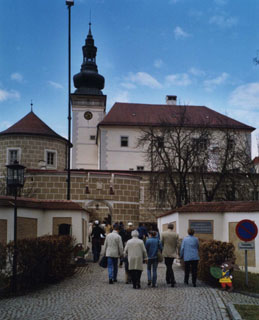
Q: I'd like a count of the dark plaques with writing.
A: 1